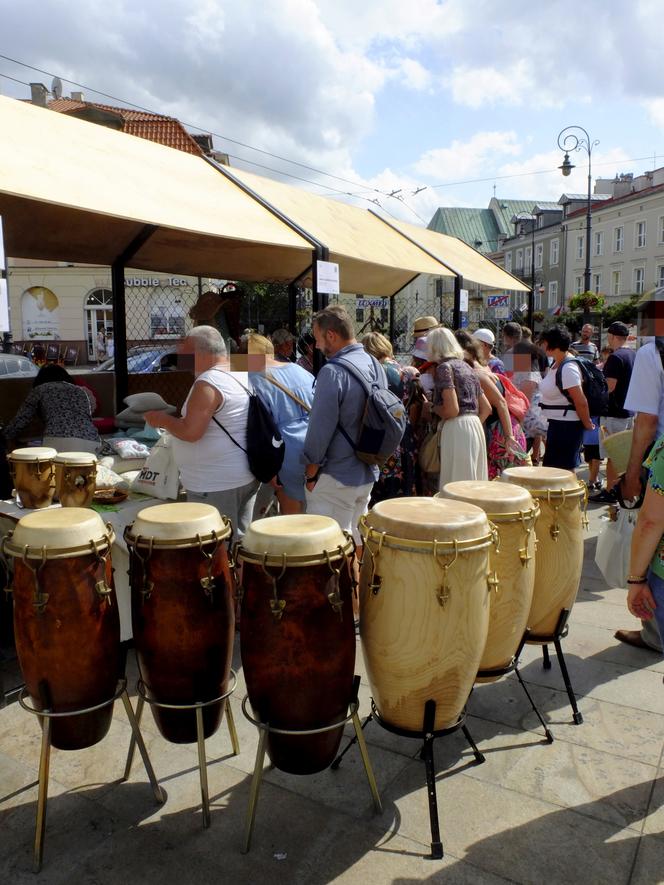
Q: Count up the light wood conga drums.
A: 3